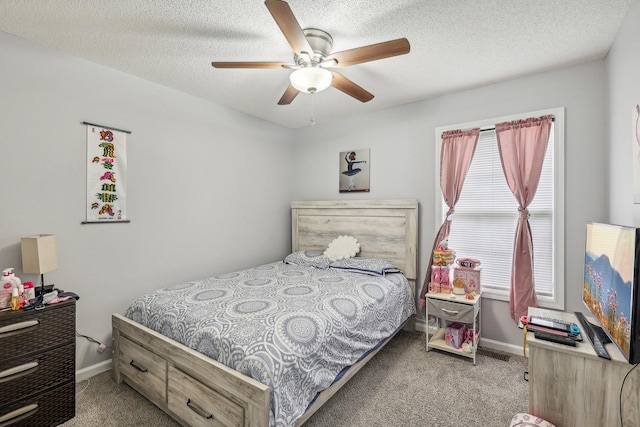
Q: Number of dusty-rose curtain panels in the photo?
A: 2